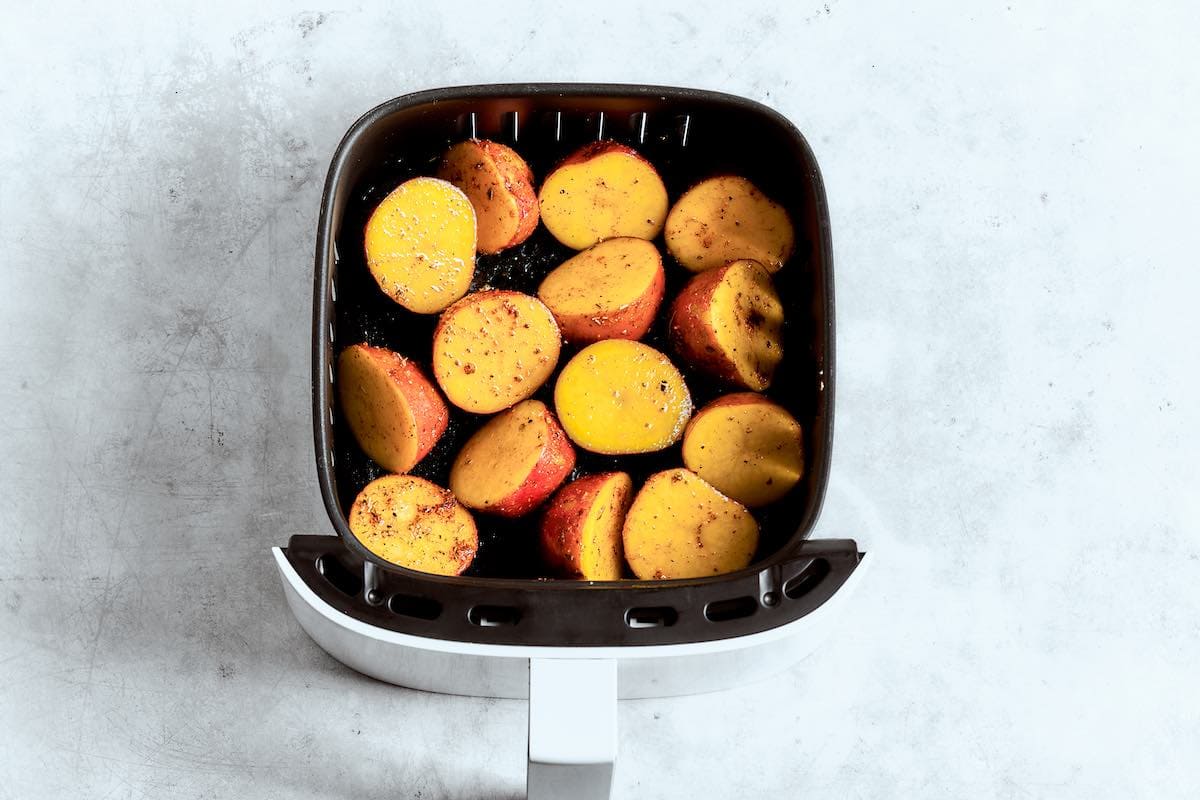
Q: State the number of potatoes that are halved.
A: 14